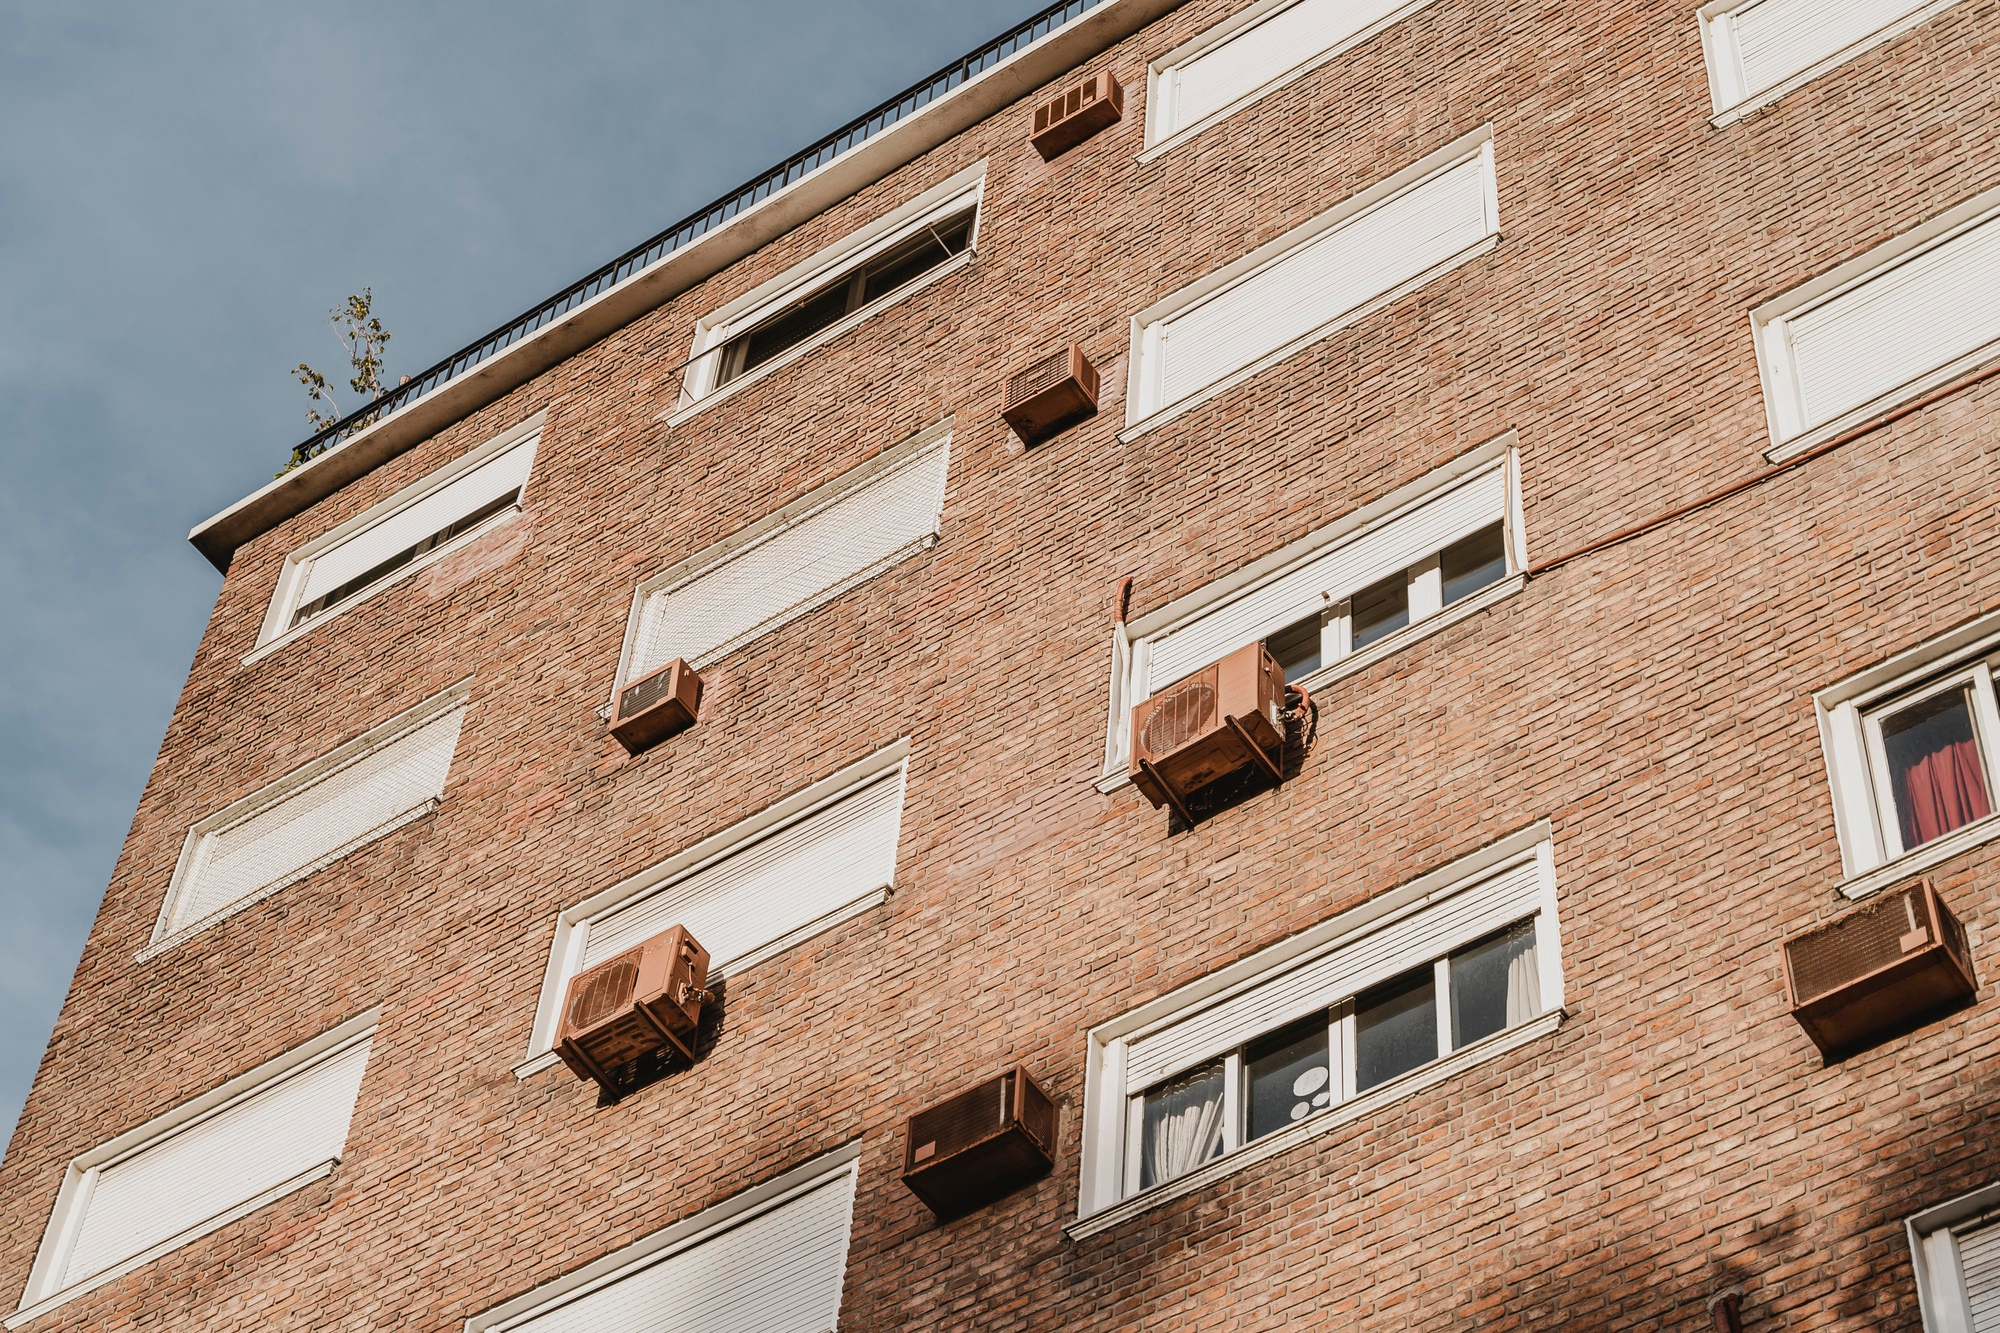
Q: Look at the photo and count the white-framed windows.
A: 15